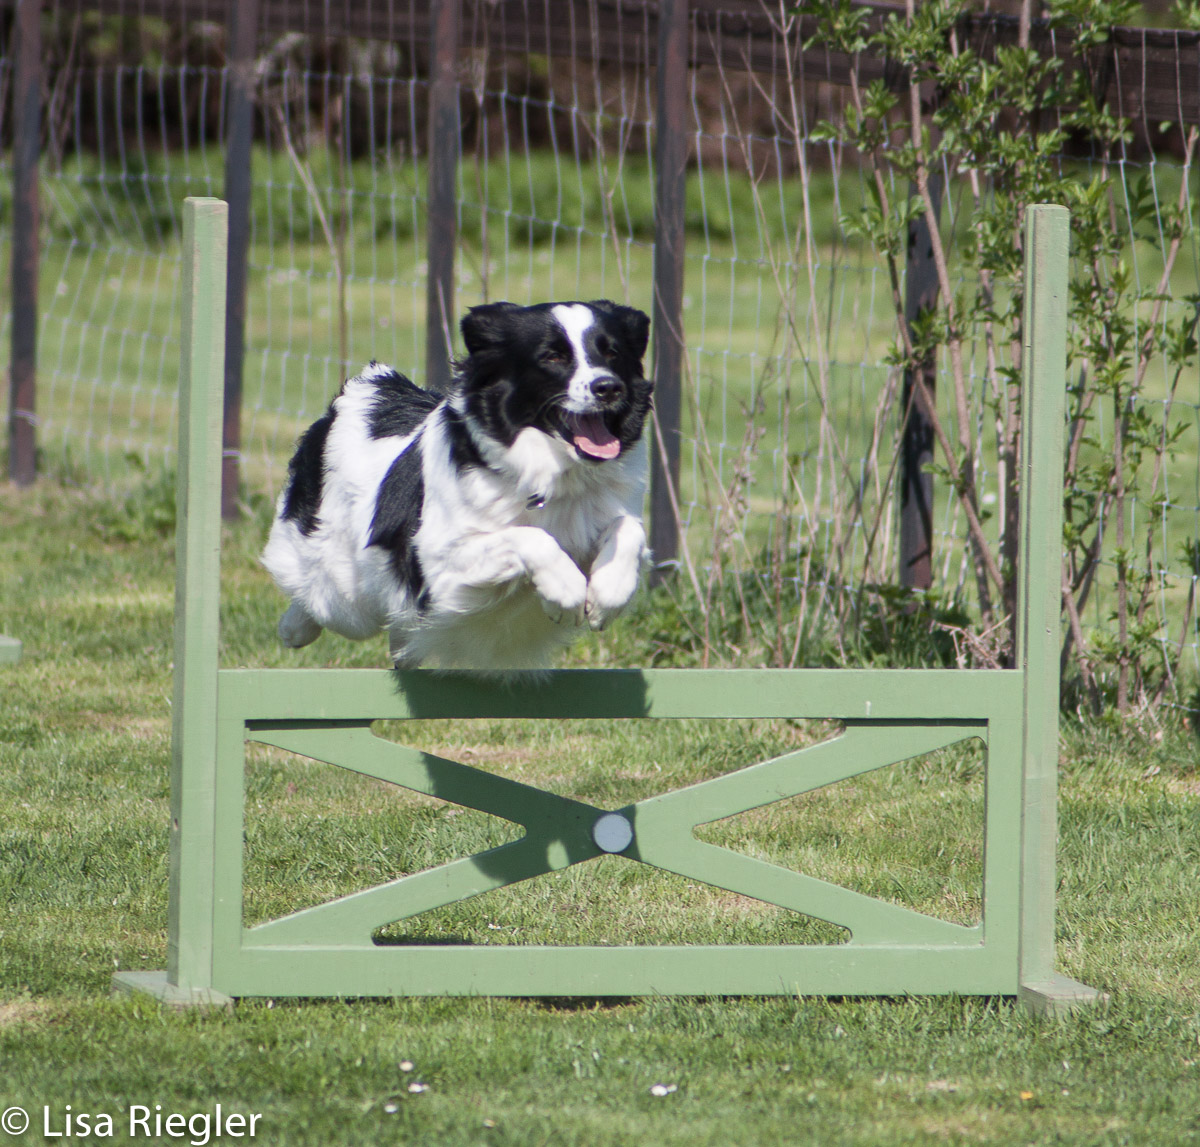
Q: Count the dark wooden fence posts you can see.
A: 5